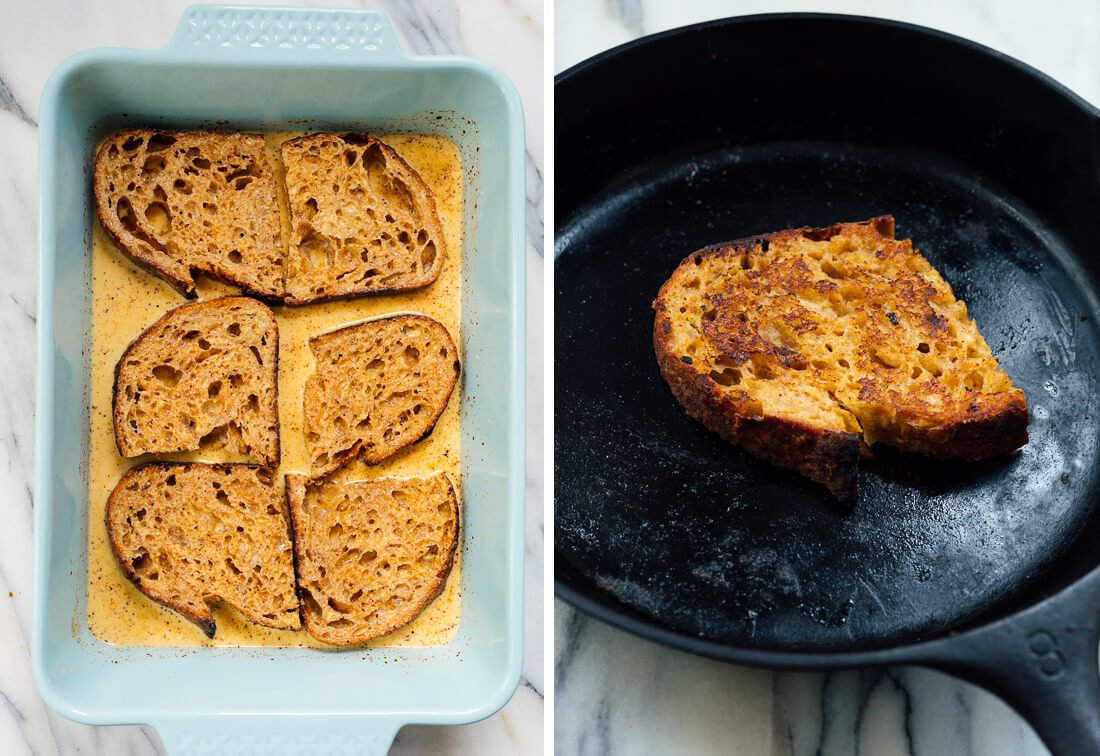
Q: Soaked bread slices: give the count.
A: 6